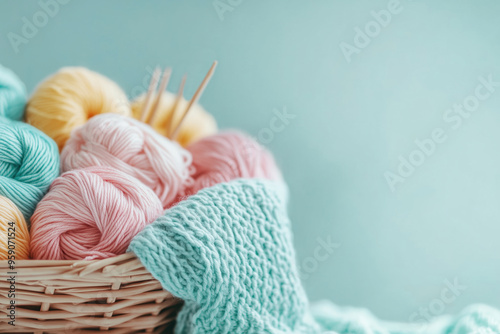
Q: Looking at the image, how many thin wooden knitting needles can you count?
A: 4